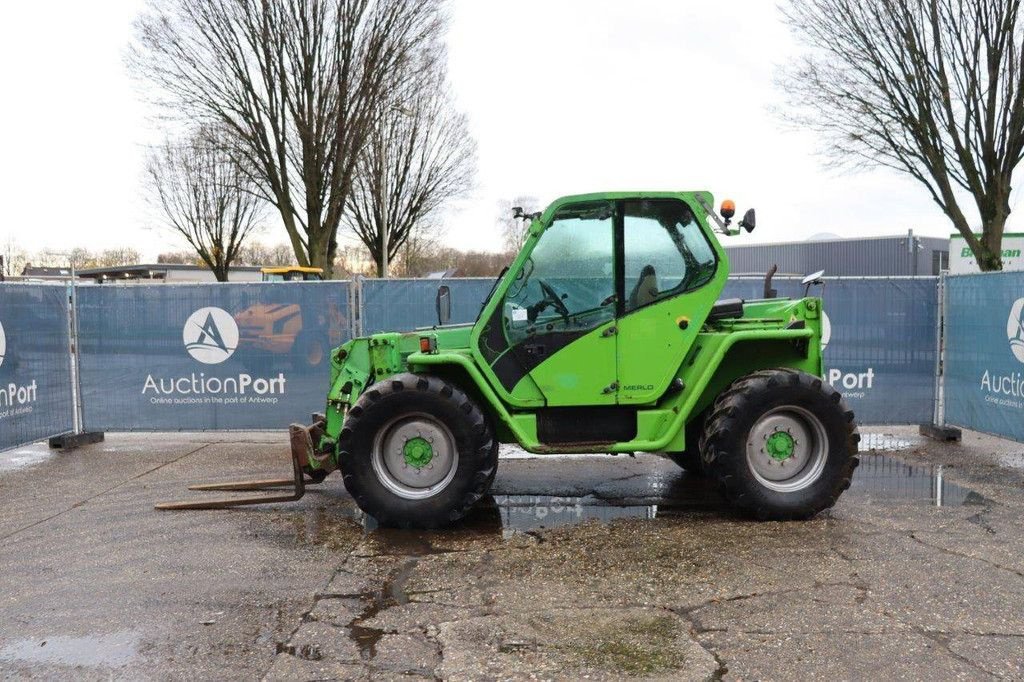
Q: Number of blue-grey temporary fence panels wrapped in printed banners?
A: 5